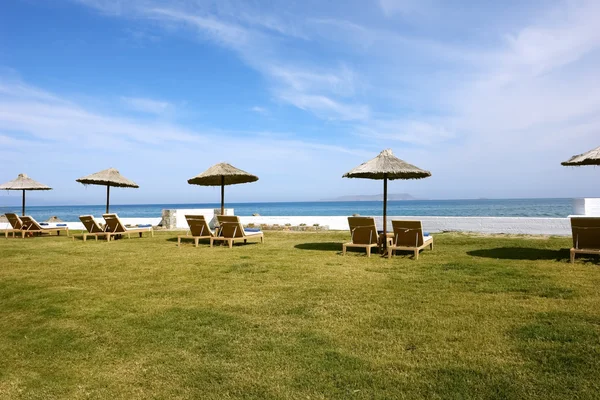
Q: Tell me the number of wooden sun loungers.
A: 9